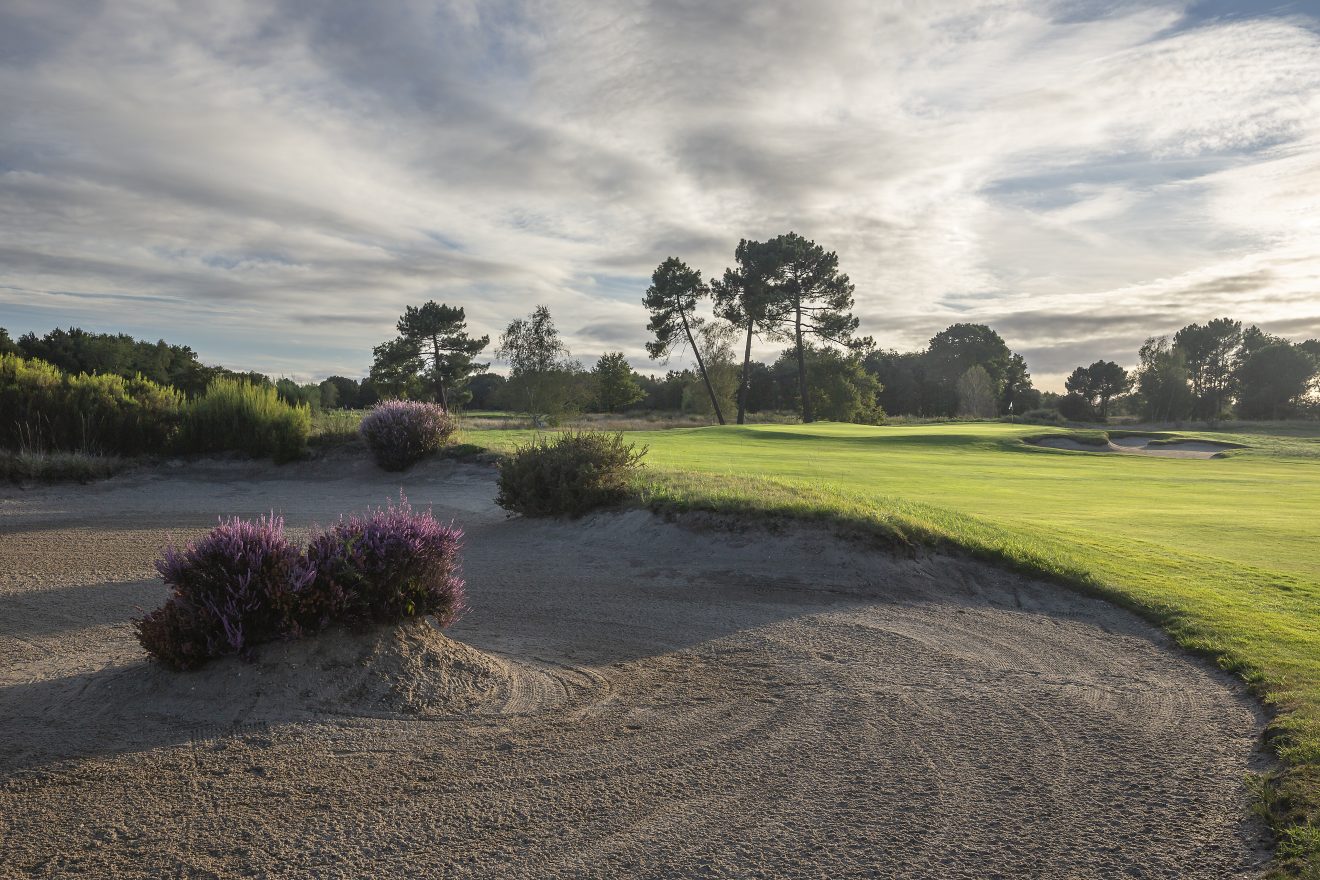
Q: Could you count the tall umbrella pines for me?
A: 3